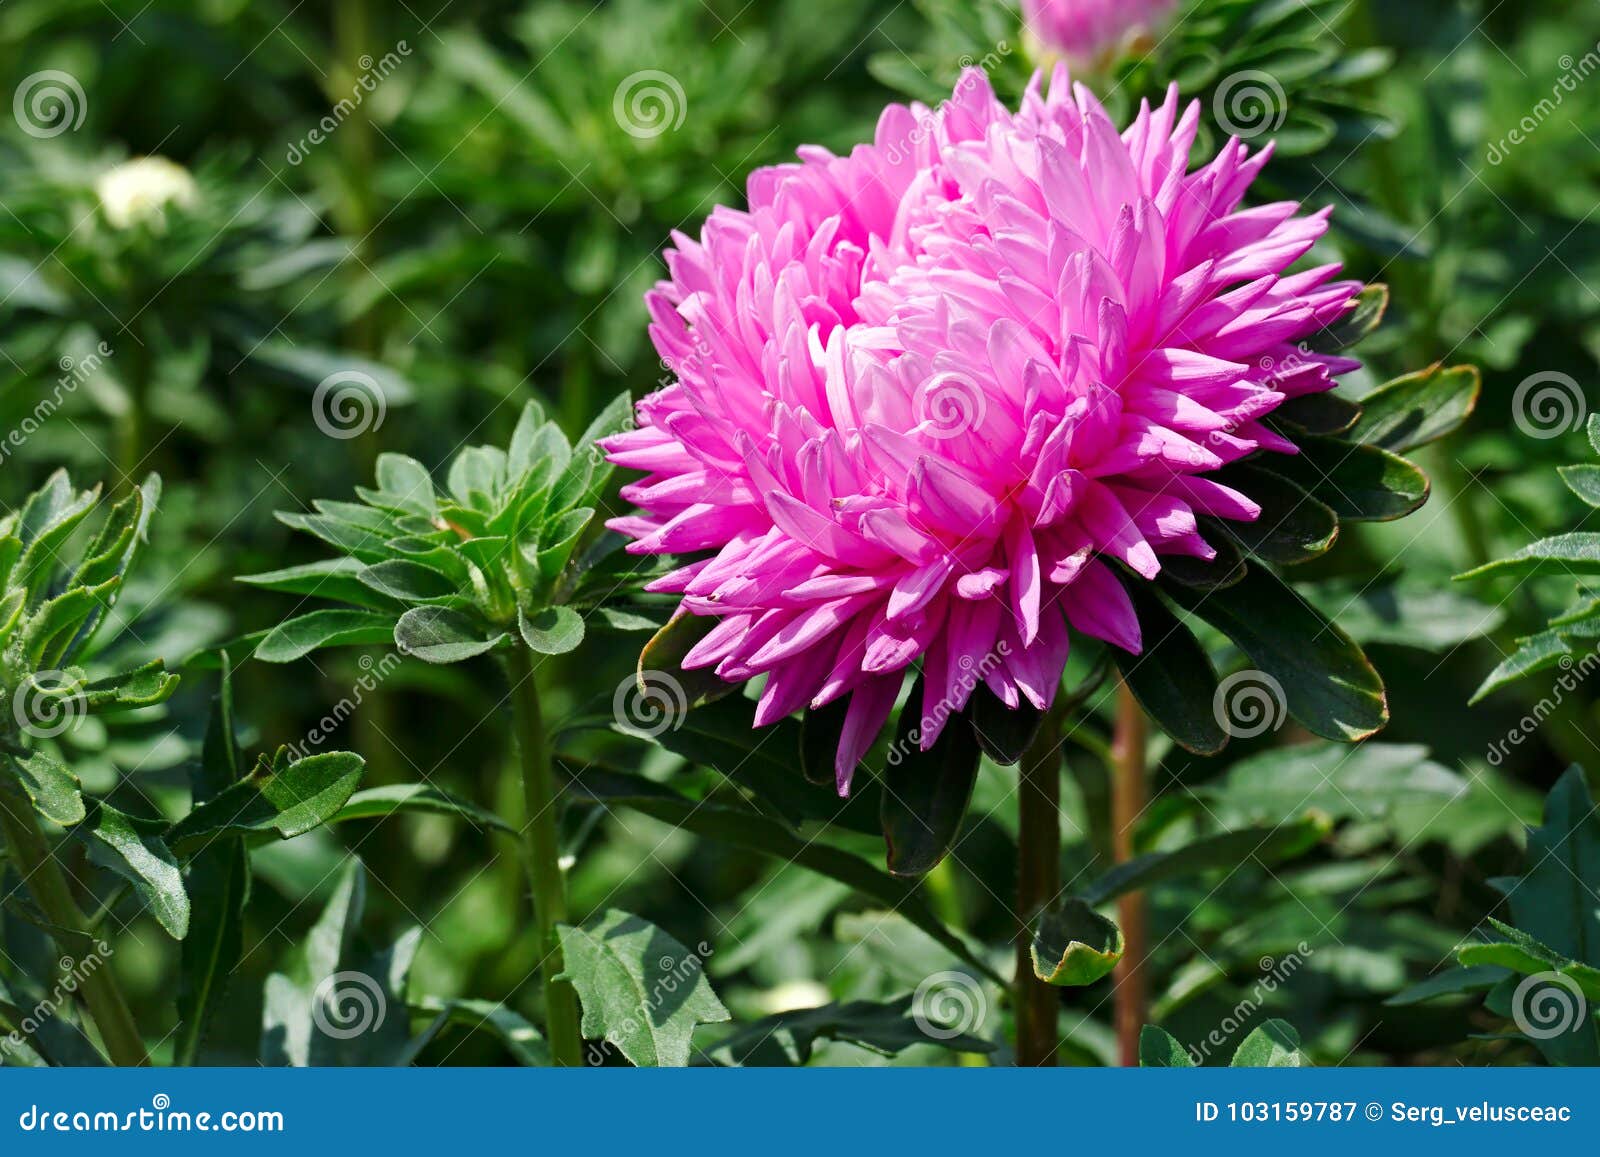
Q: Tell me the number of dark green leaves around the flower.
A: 12